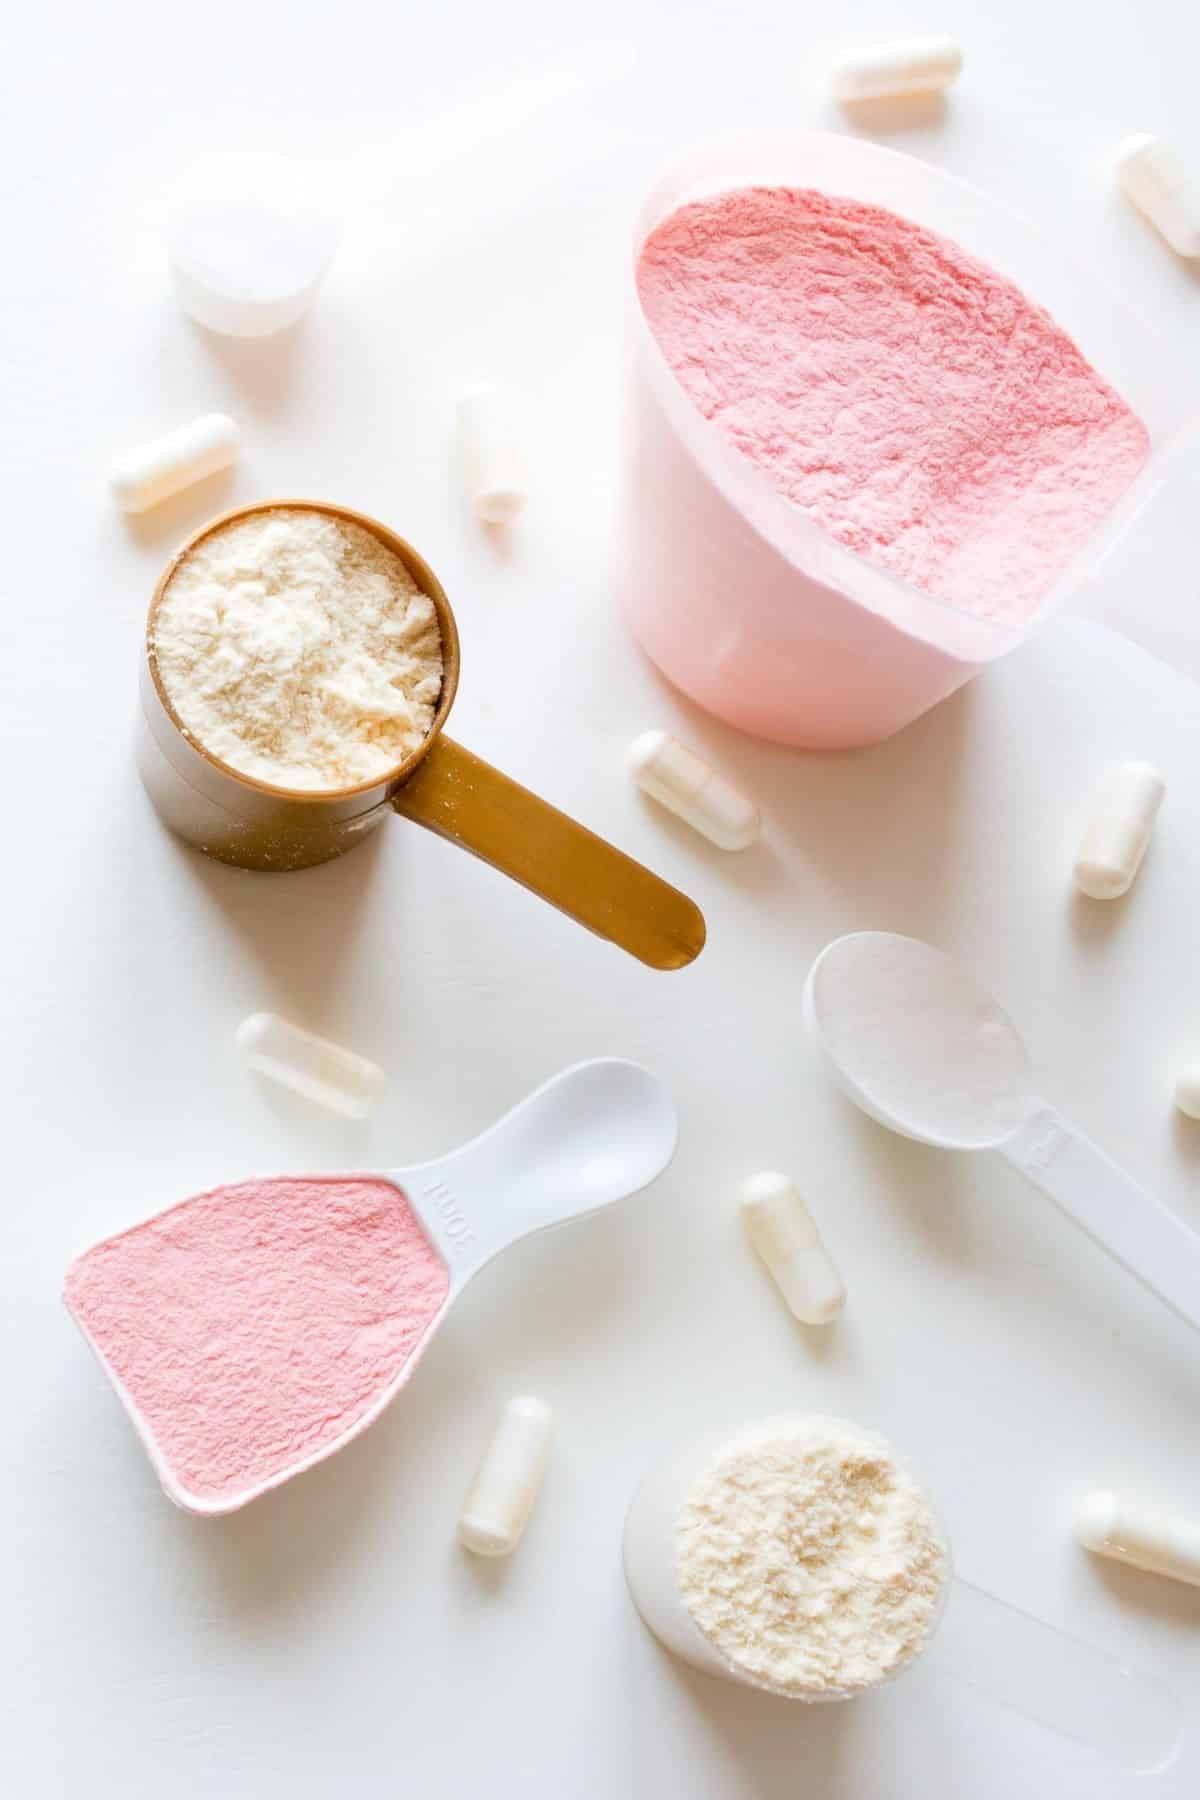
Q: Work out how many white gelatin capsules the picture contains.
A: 11